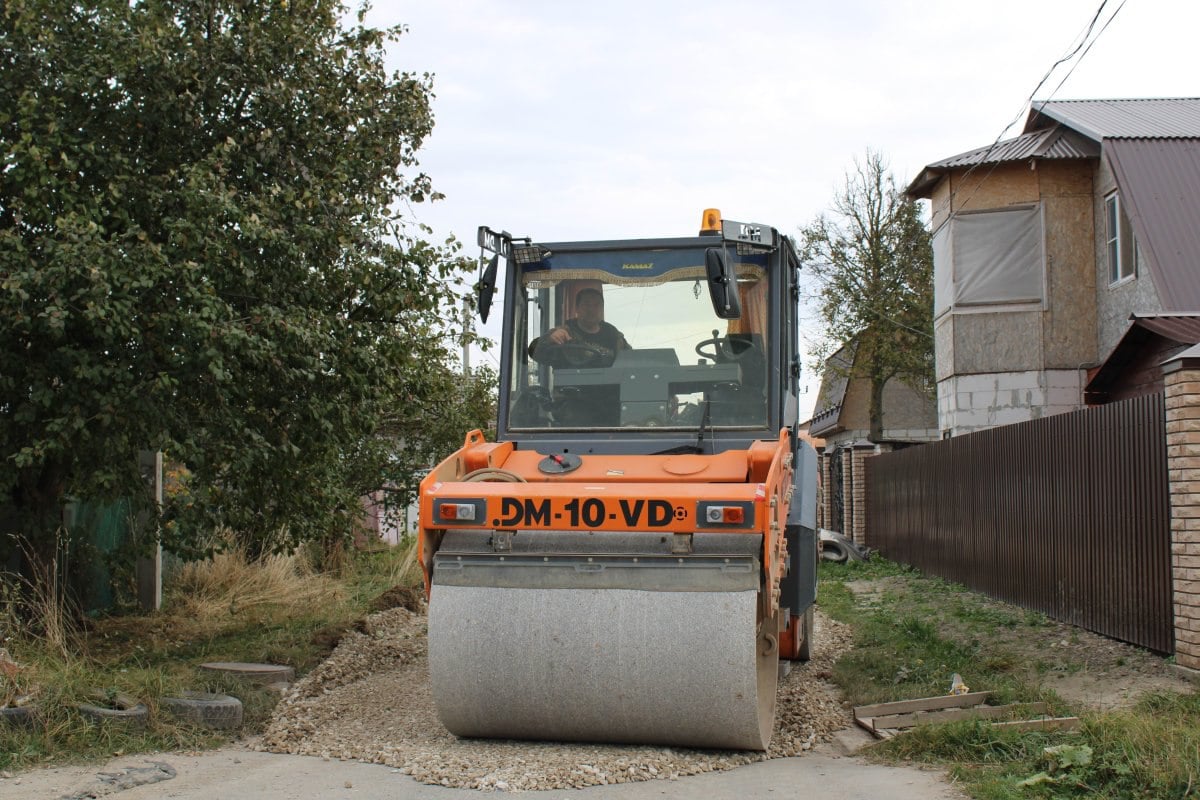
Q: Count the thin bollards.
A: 0